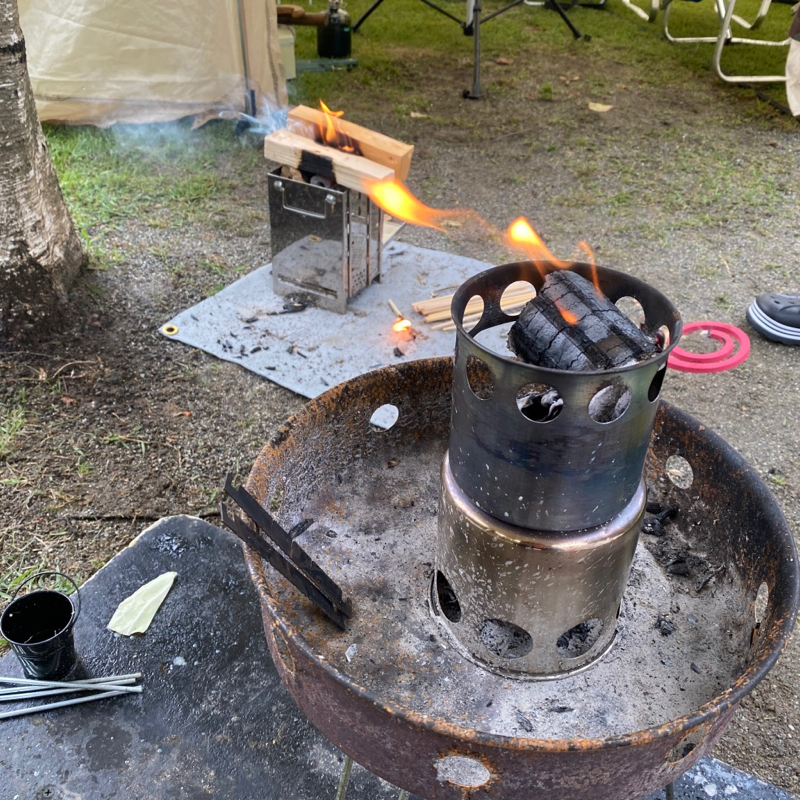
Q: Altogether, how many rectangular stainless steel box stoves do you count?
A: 1